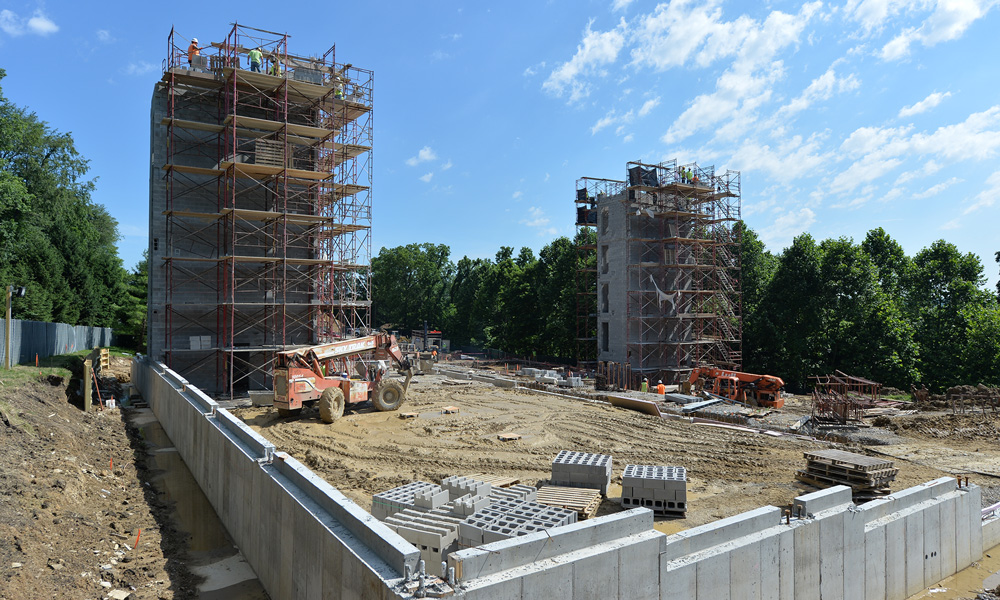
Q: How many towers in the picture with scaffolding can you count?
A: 2